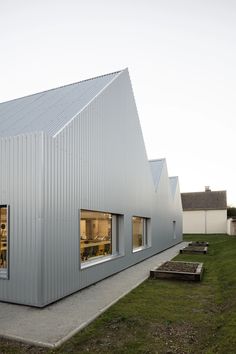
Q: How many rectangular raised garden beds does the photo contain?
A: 3